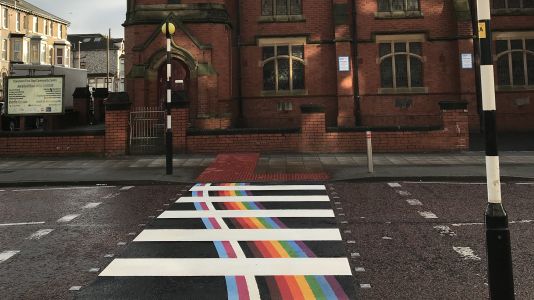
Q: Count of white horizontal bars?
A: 5